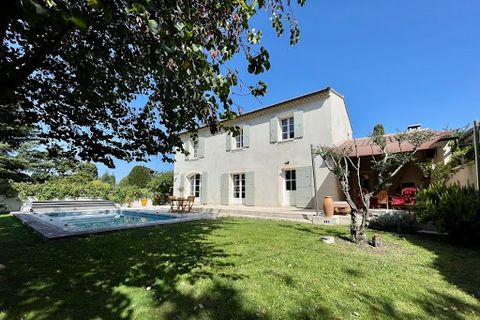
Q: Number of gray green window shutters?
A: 11